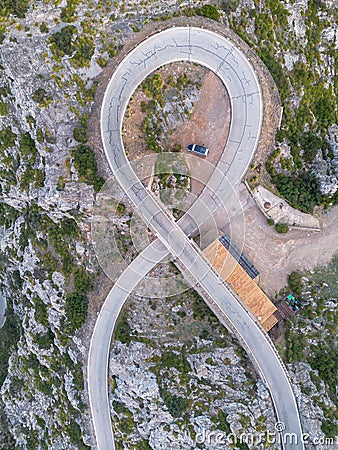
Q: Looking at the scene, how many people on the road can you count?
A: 0